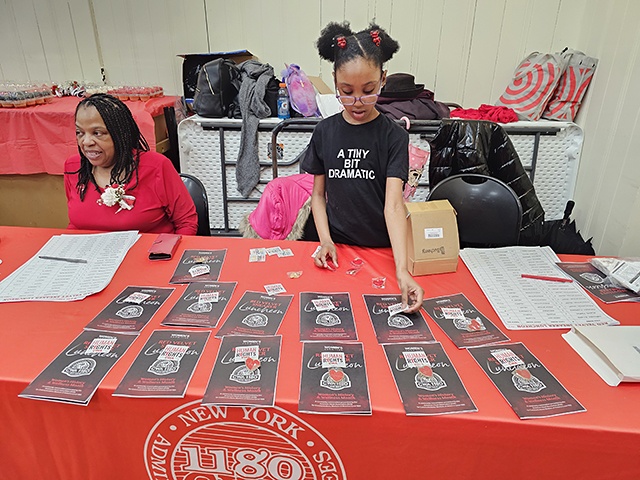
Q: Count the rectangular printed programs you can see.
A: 14